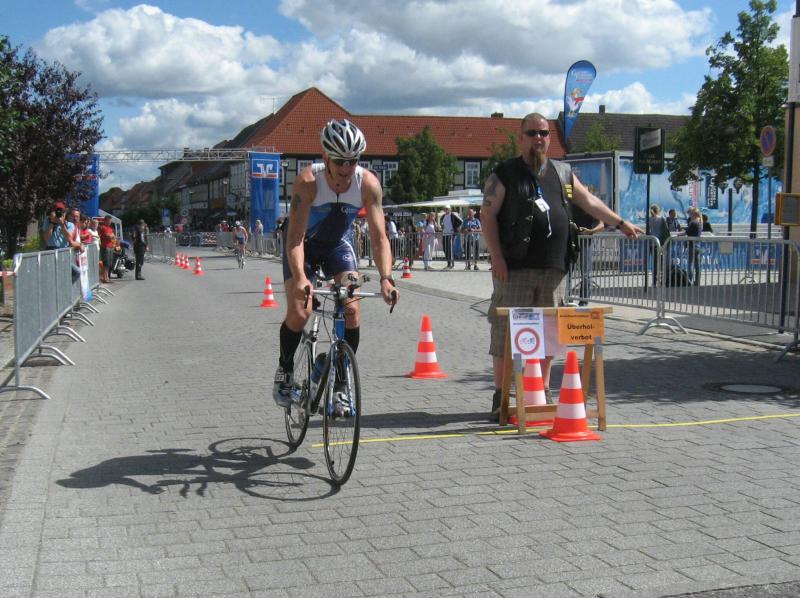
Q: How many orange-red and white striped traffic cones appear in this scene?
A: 9